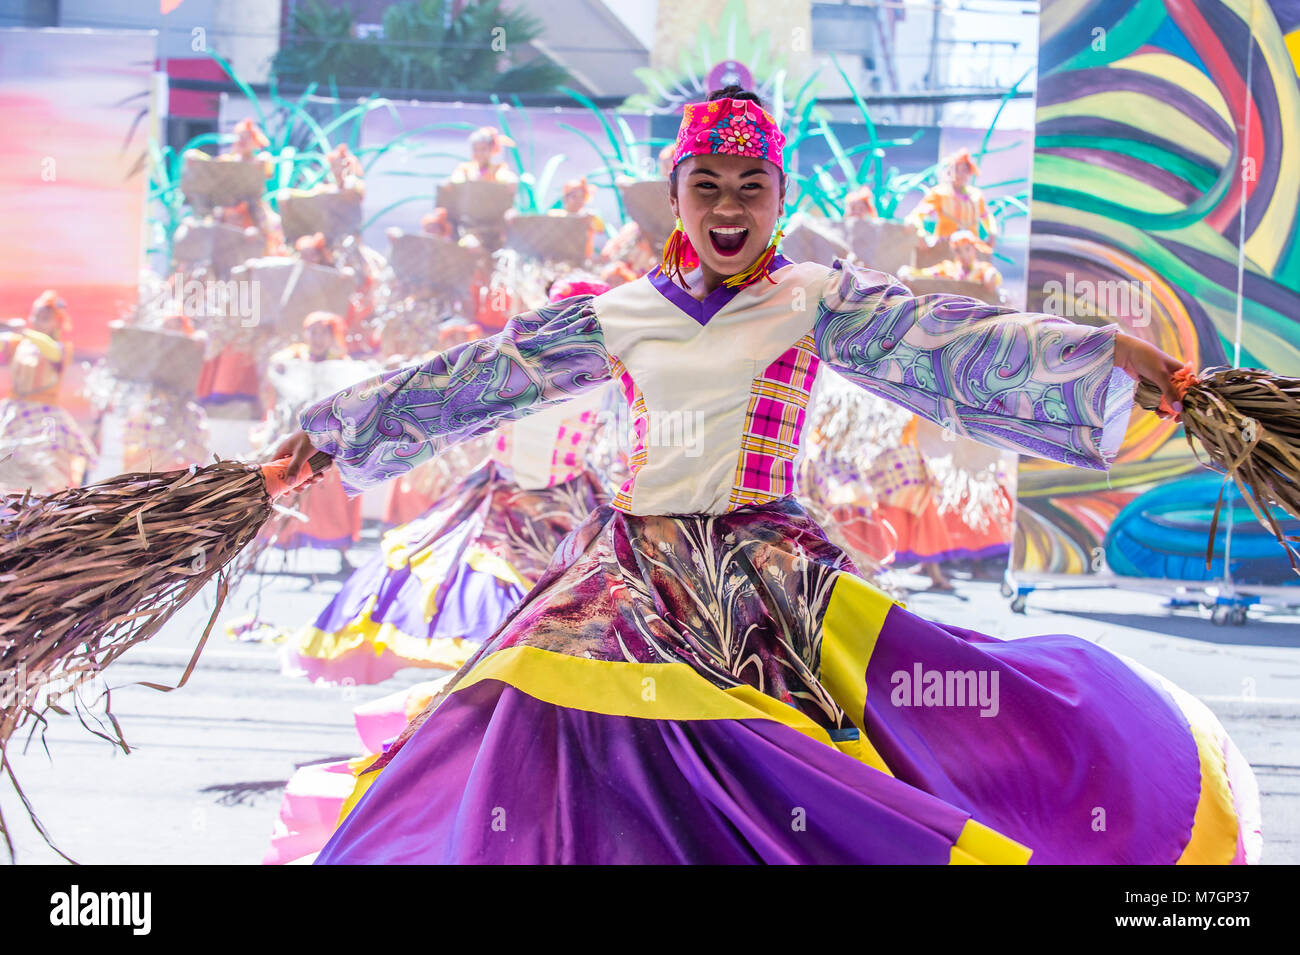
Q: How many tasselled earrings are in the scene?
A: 2